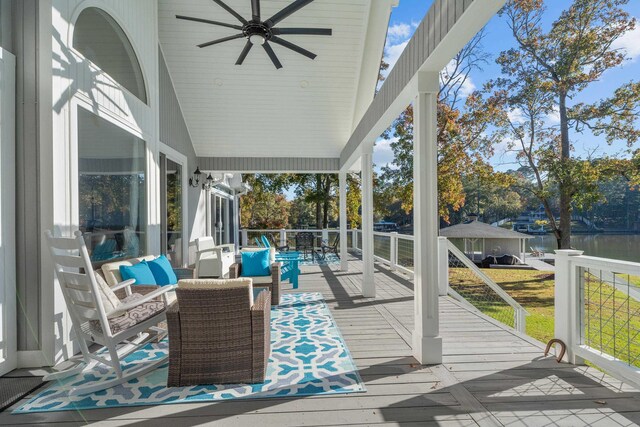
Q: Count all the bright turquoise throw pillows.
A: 3